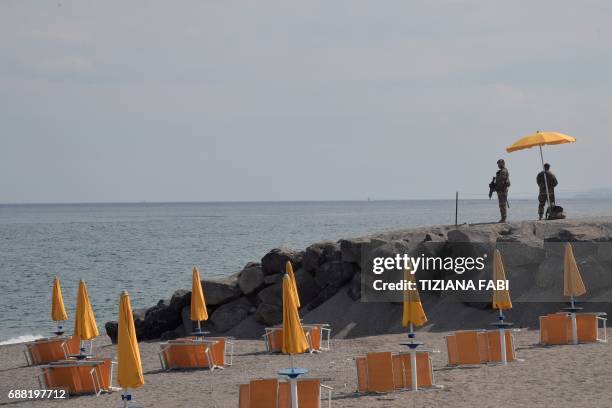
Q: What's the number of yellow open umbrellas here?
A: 1